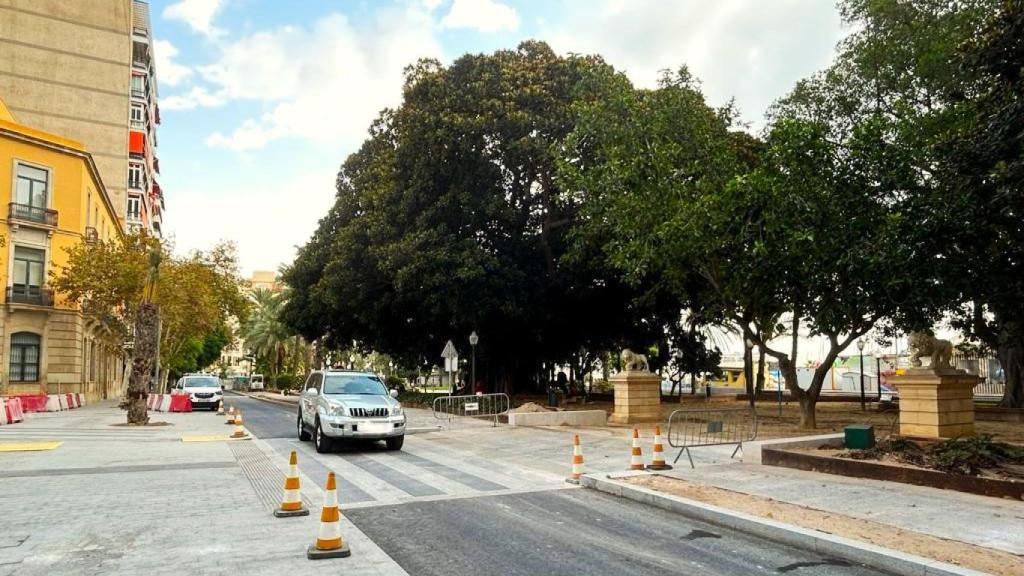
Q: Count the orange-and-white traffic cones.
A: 8